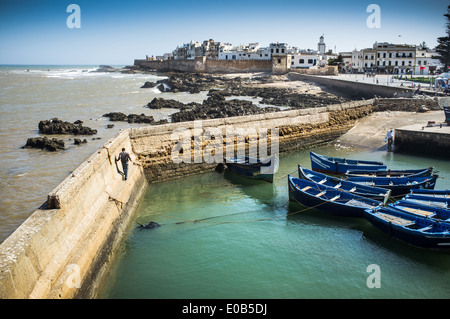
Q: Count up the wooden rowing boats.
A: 10